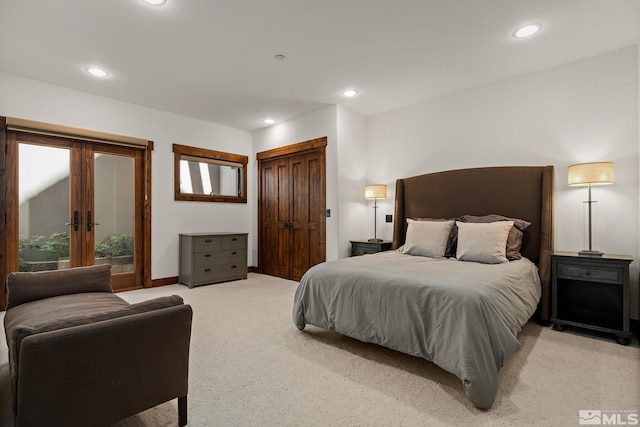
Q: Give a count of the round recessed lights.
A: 5